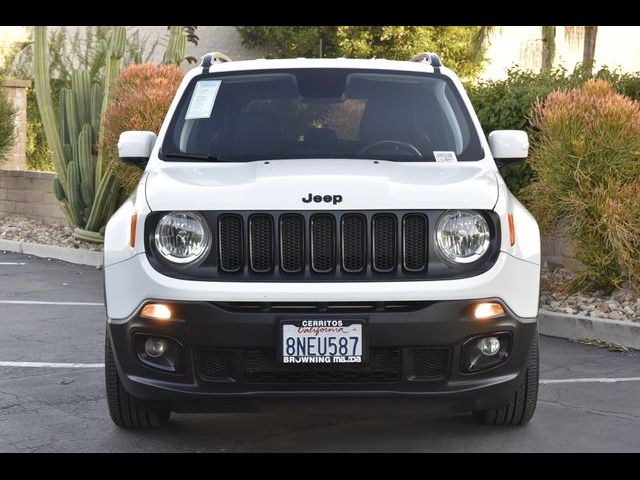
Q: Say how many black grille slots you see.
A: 7